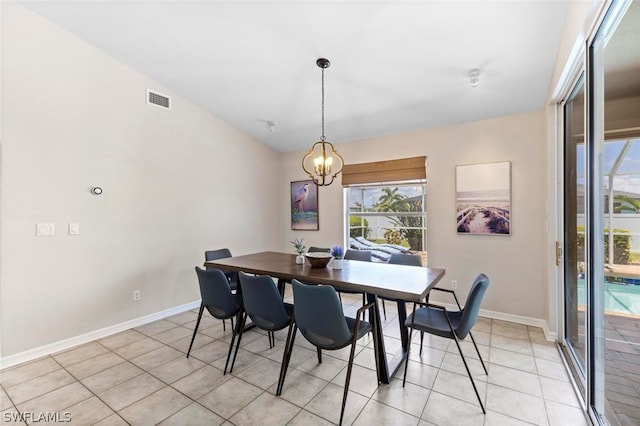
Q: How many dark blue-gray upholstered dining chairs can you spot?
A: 8